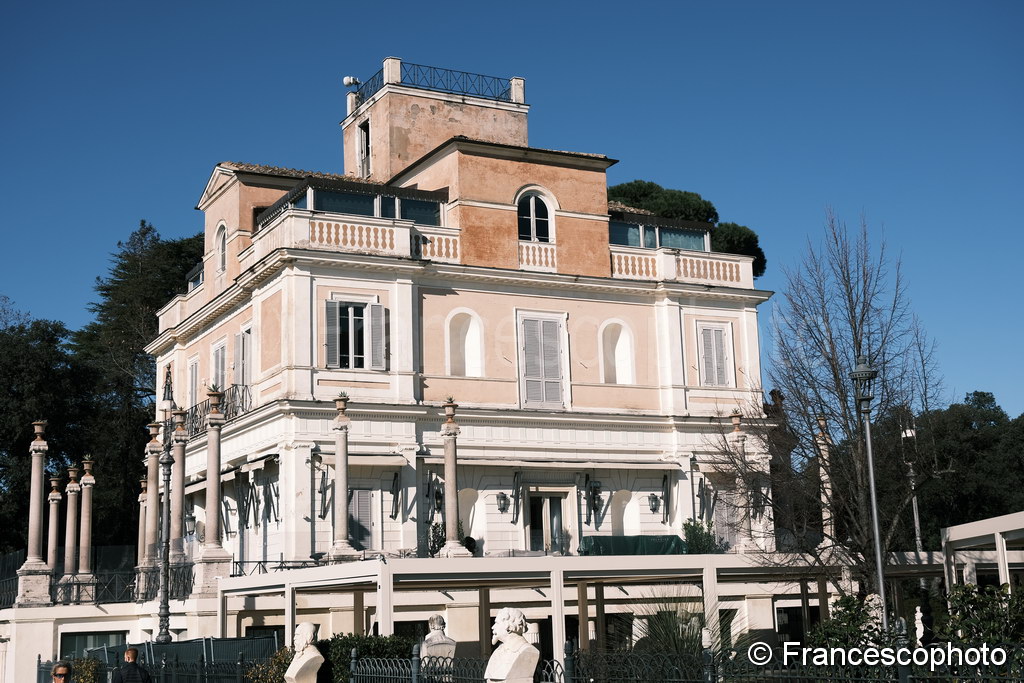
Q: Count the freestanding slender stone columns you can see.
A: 12